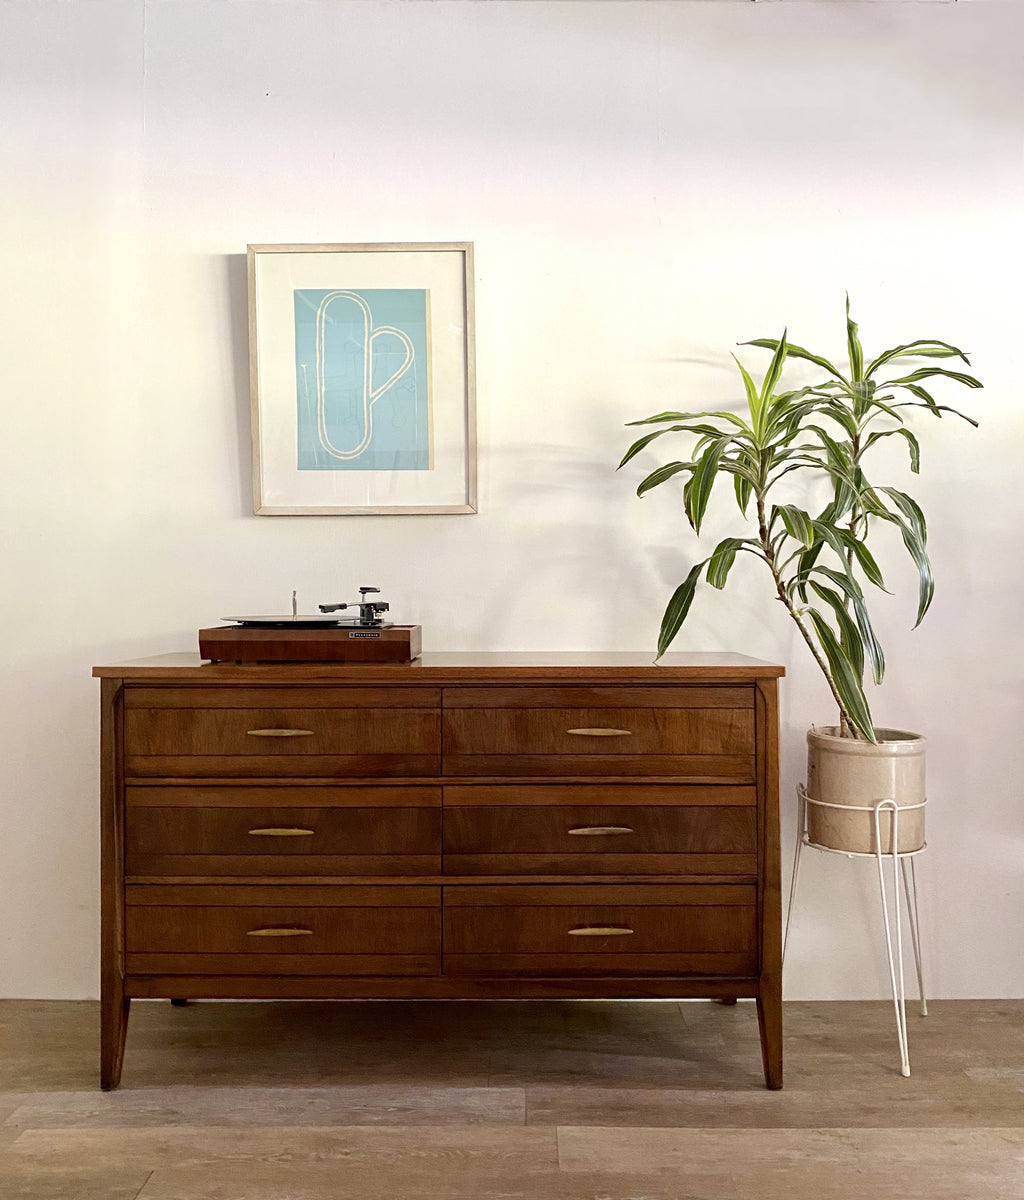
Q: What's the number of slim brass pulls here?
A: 6